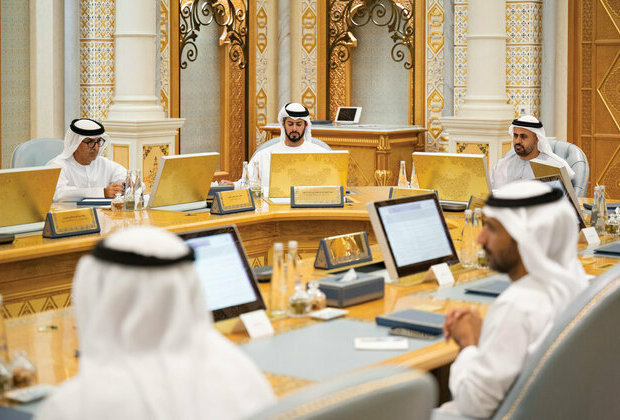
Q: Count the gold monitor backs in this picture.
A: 5